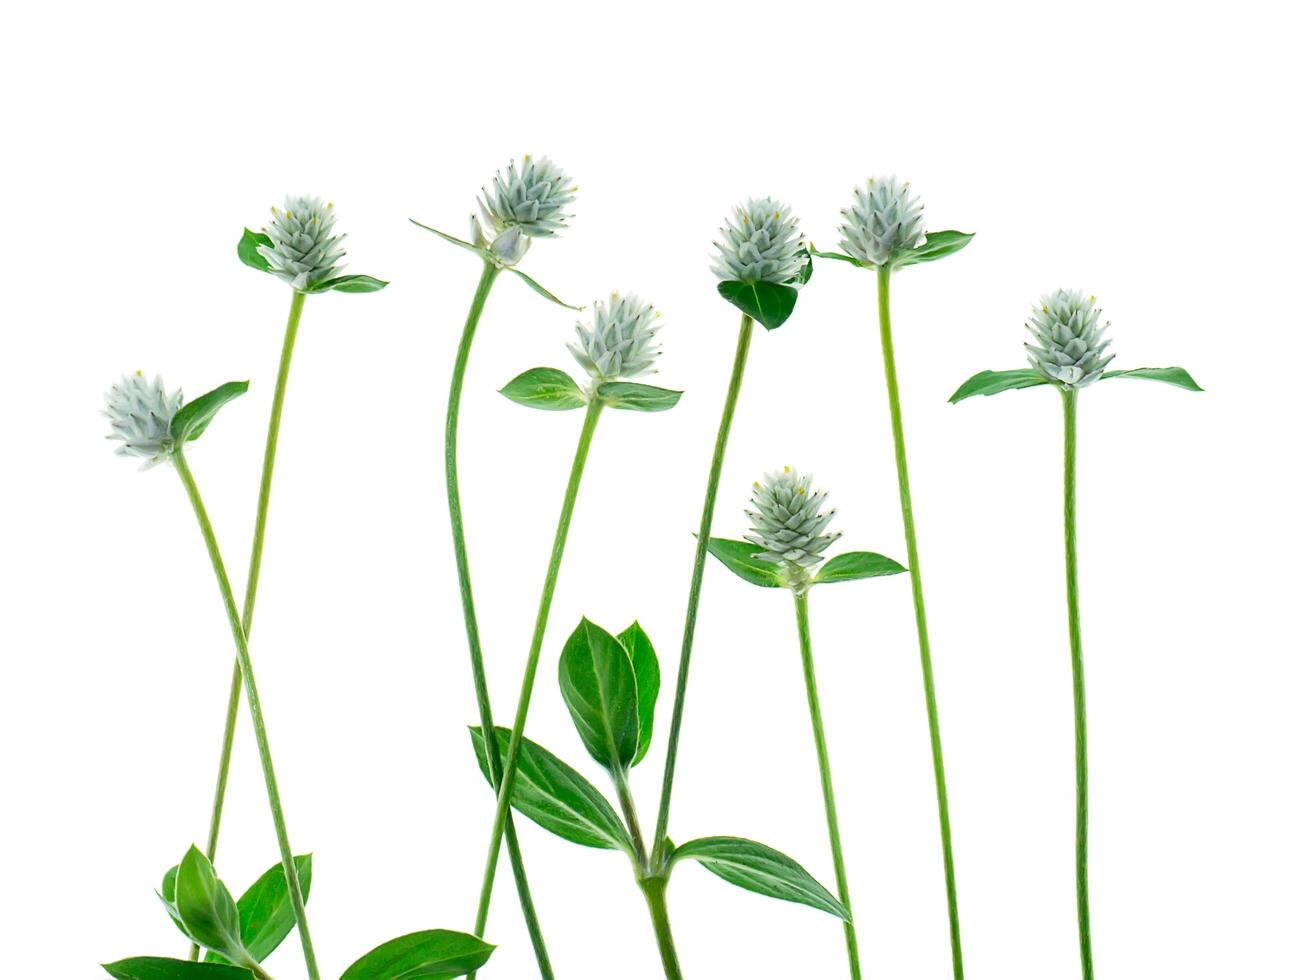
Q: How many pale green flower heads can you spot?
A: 8